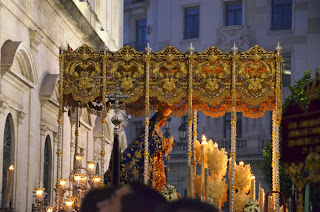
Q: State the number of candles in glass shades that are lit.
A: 9